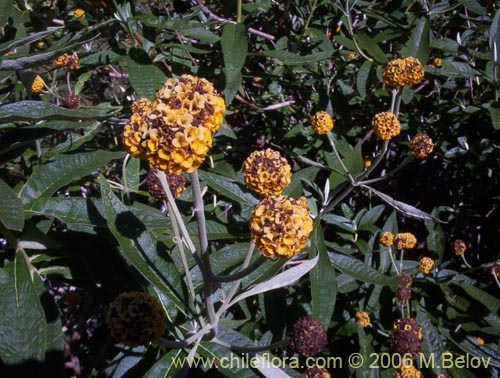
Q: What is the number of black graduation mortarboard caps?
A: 0